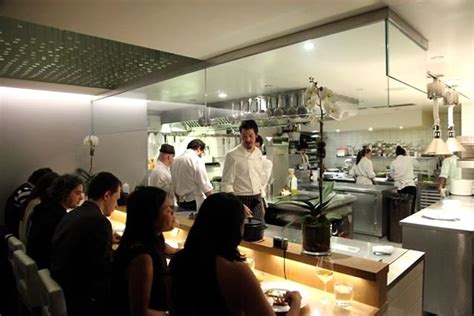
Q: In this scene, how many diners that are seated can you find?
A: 6